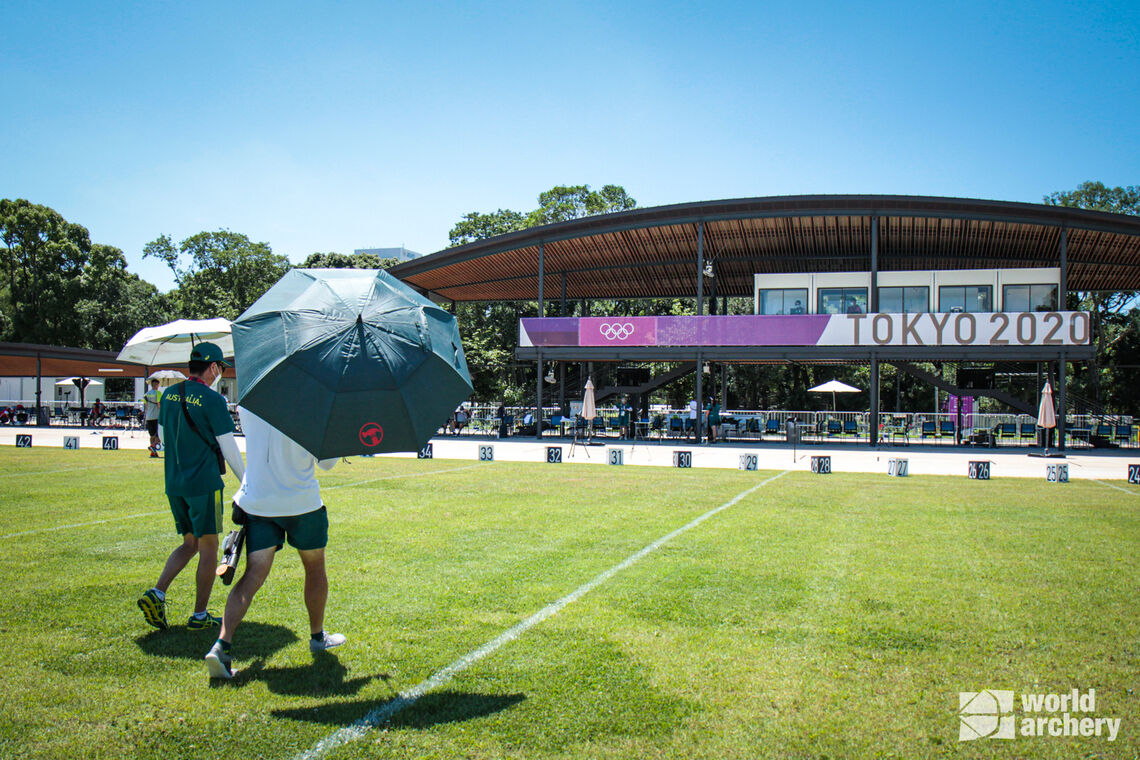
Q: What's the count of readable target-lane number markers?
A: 14